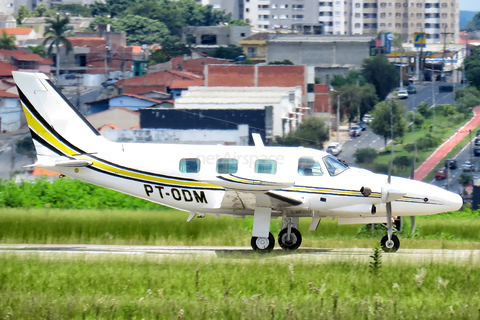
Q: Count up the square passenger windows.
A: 3